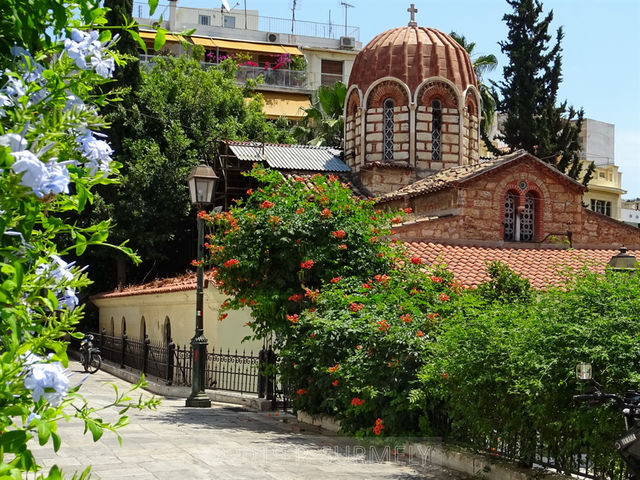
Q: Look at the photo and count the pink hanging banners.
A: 0